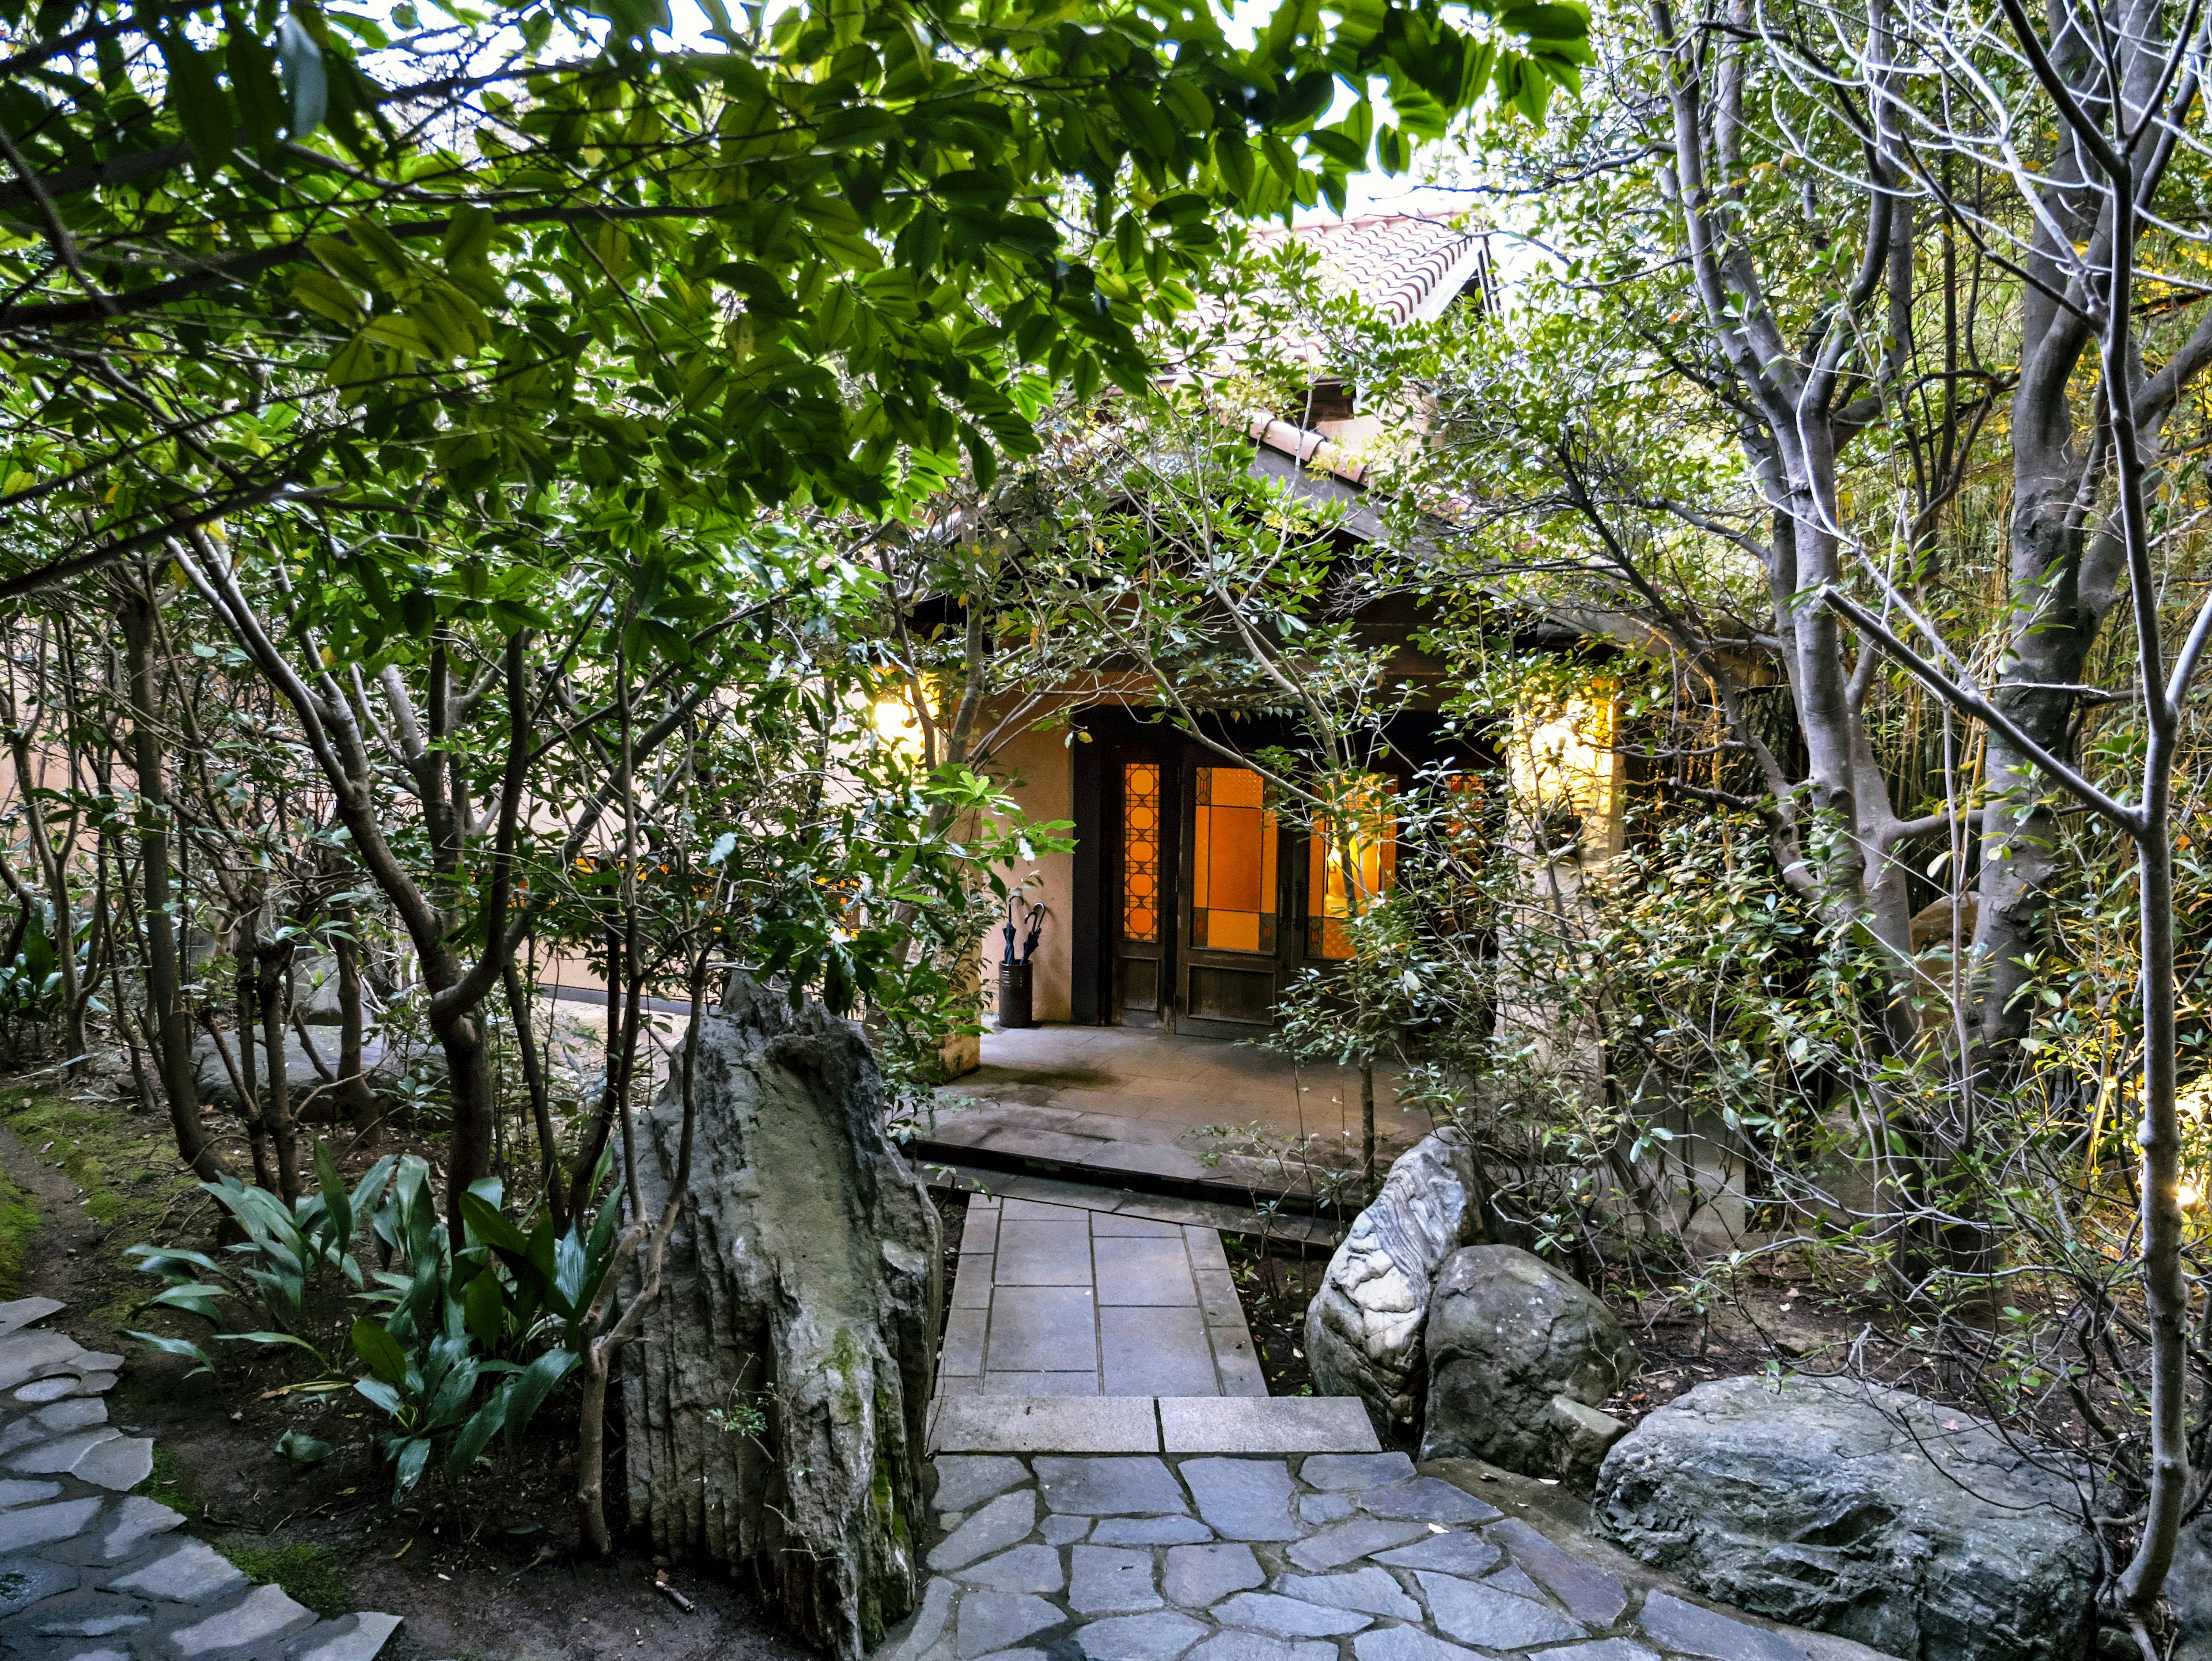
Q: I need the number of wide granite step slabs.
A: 2